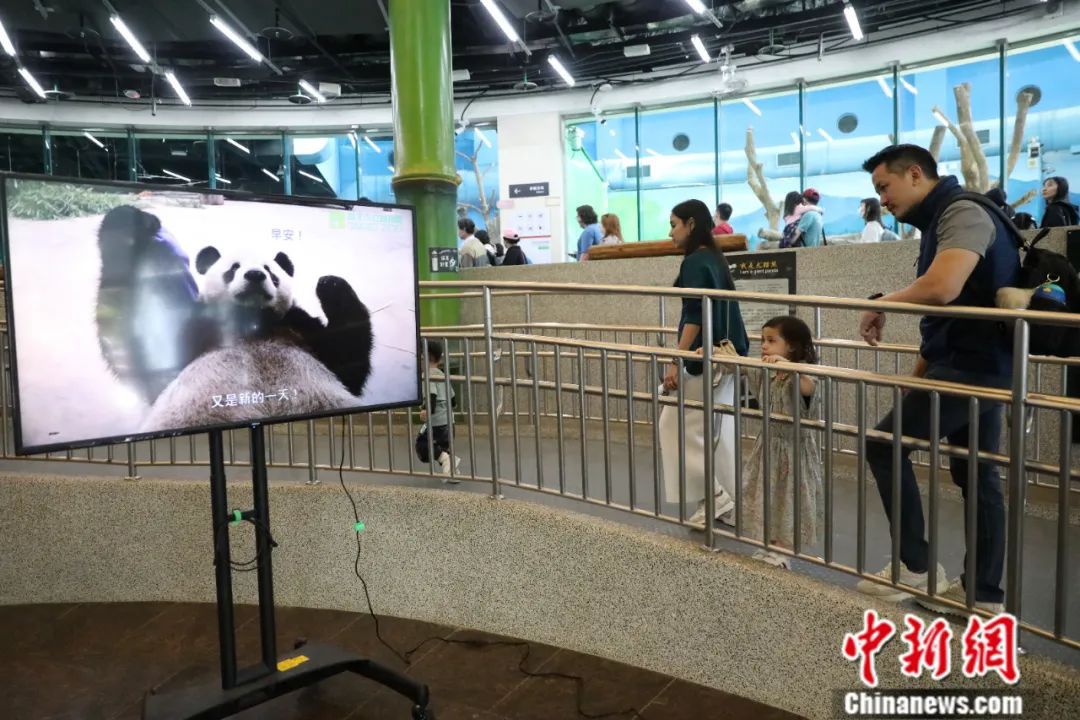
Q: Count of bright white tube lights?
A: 11